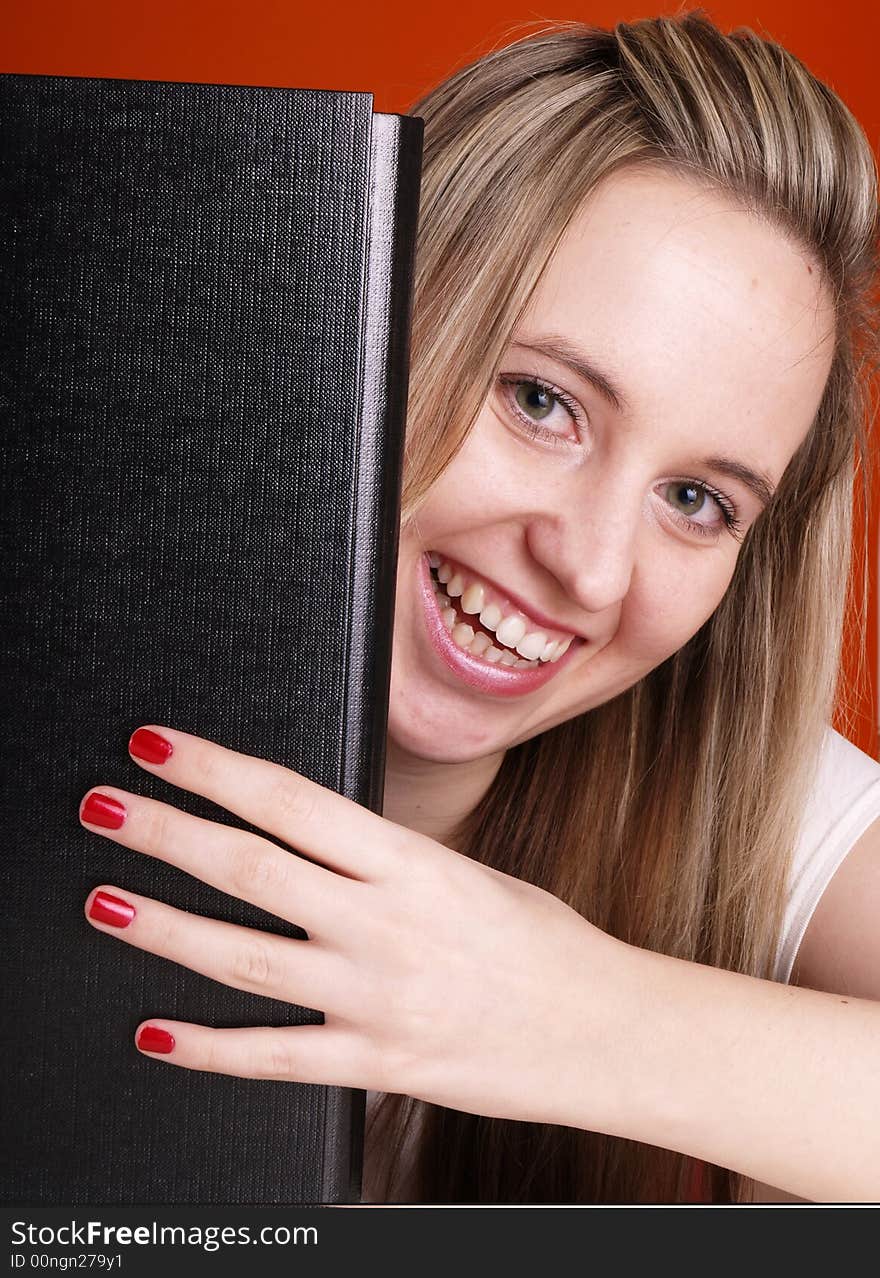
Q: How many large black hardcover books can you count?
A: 1